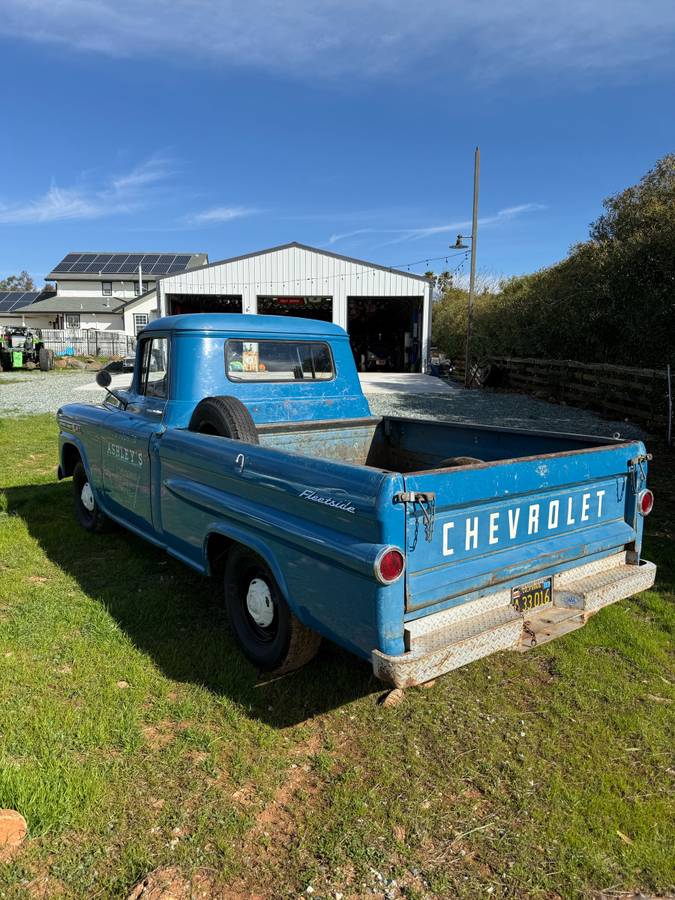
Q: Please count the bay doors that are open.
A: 3